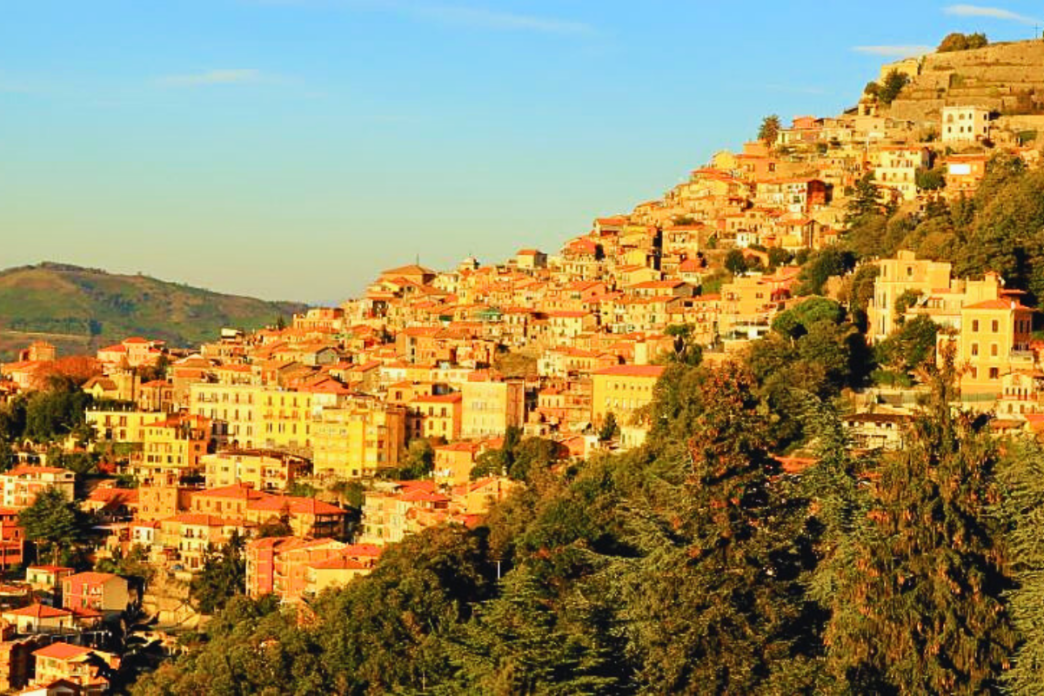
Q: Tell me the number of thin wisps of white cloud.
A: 4